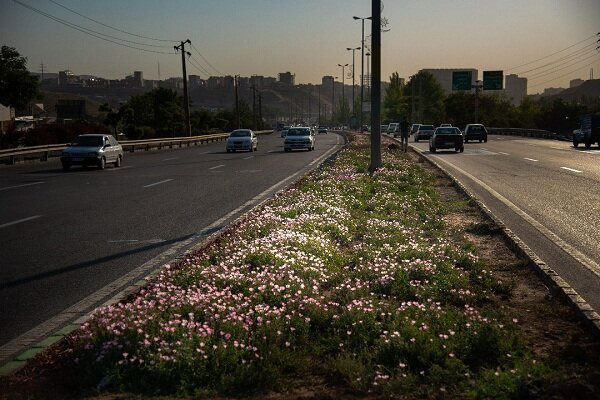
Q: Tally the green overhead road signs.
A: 2